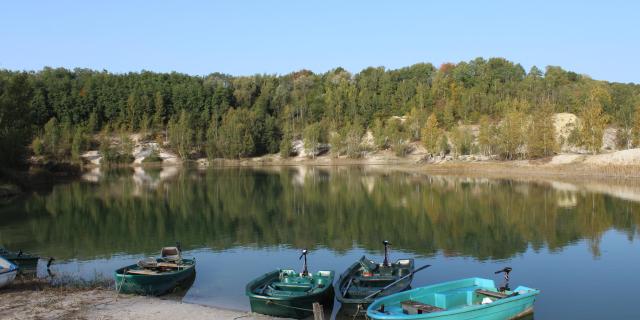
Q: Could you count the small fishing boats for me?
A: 6